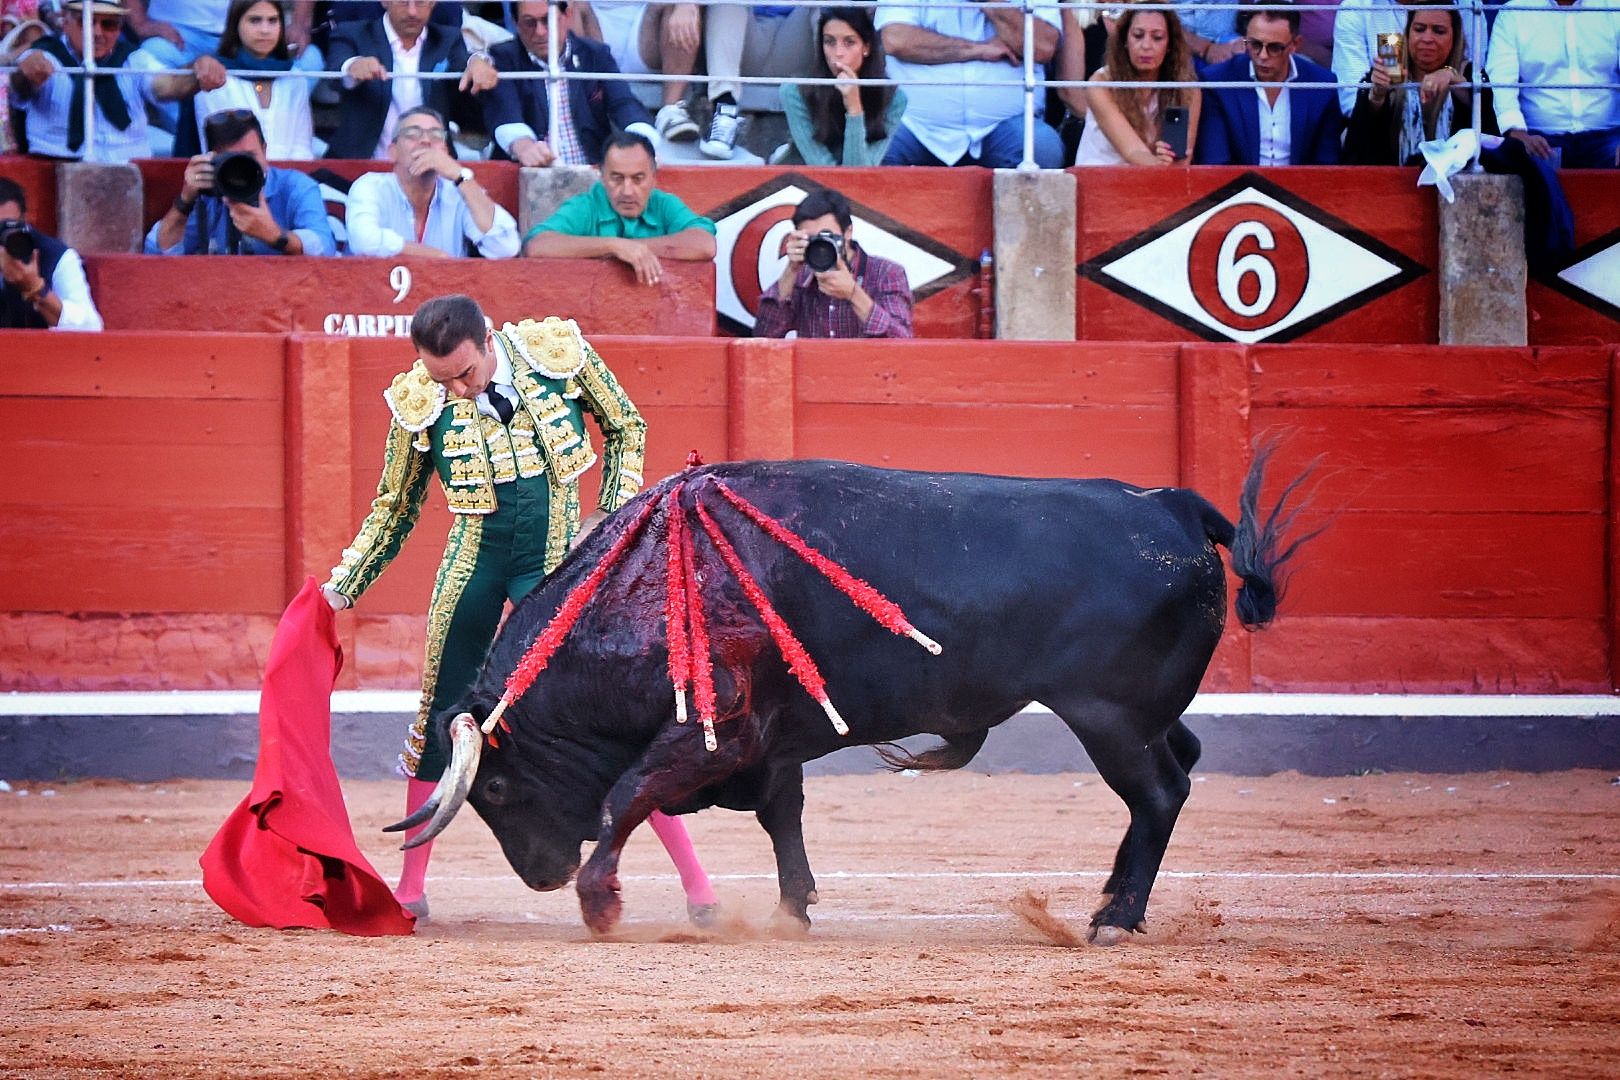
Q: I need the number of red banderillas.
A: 5